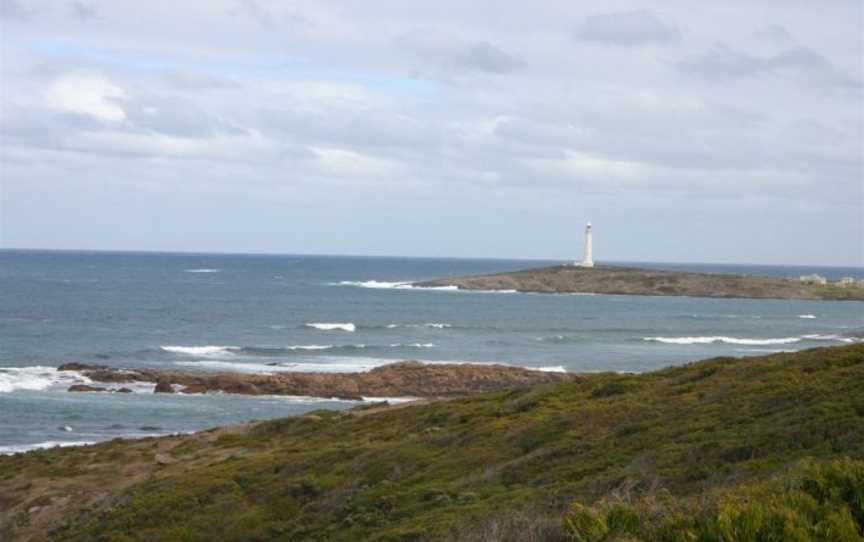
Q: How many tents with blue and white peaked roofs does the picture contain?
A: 0